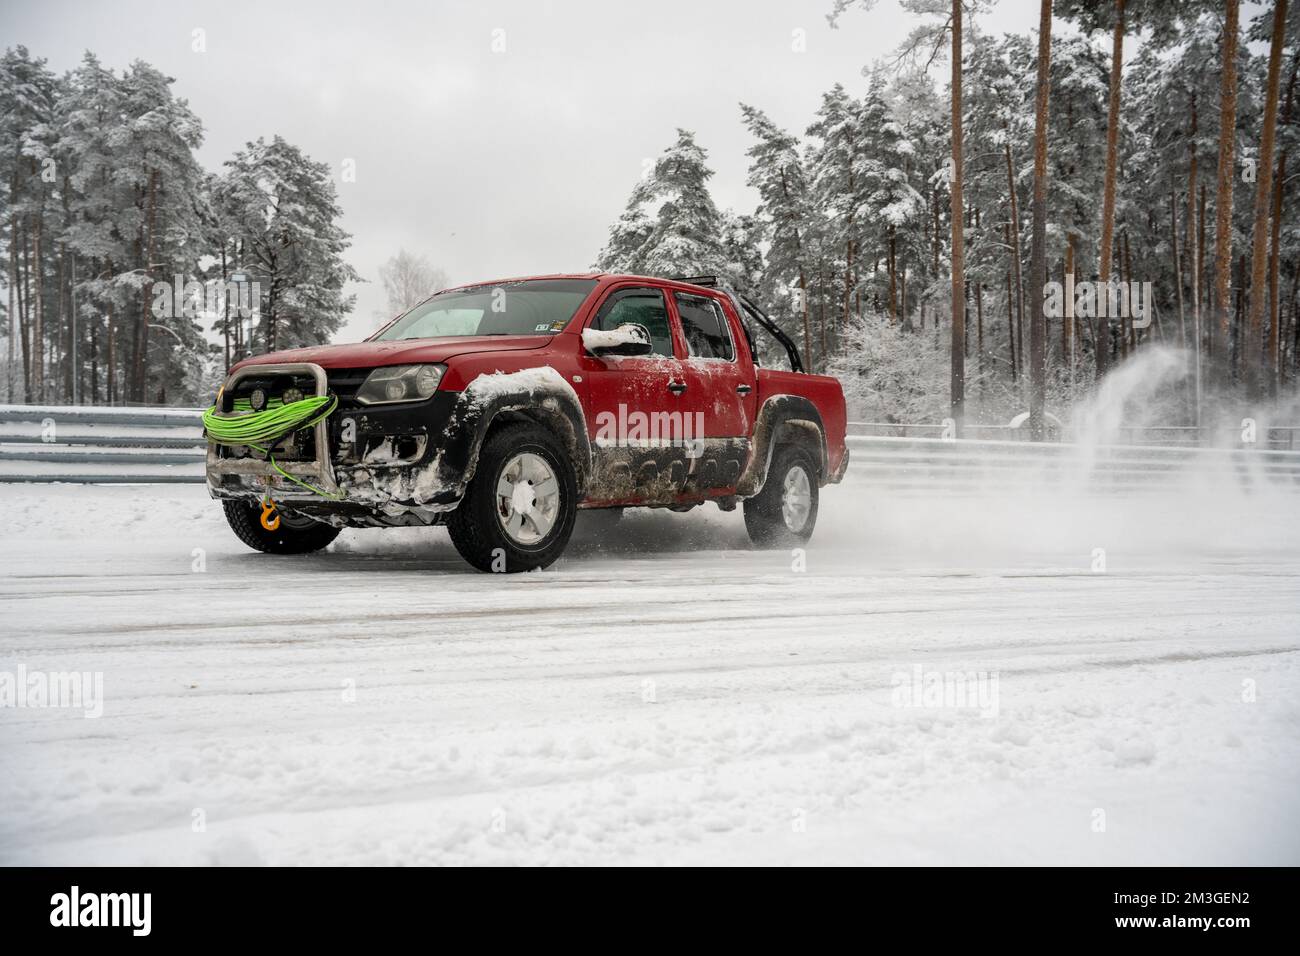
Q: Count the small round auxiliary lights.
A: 2